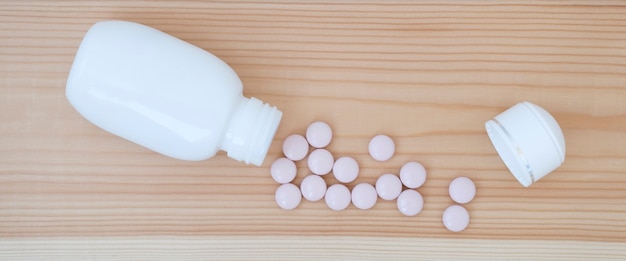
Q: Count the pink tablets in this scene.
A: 15